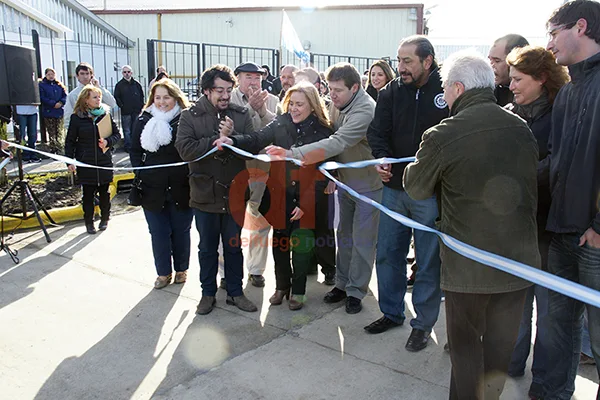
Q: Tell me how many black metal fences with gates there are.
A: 1